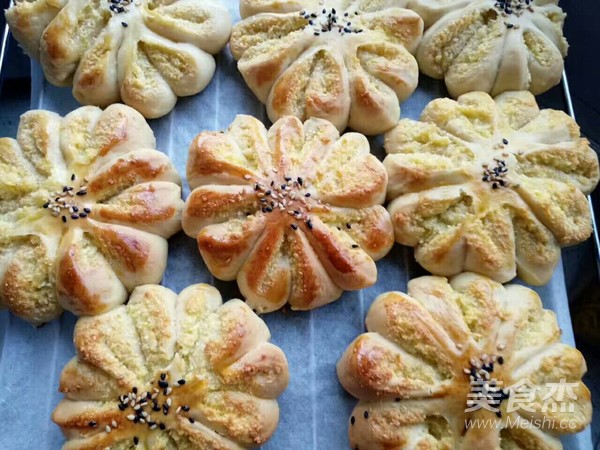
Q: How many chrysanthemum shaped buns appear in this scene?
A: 8